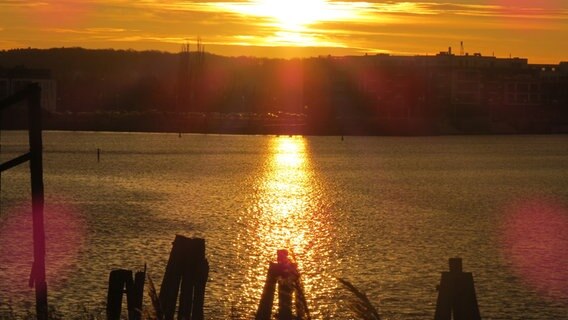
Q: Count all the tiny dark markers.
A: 3